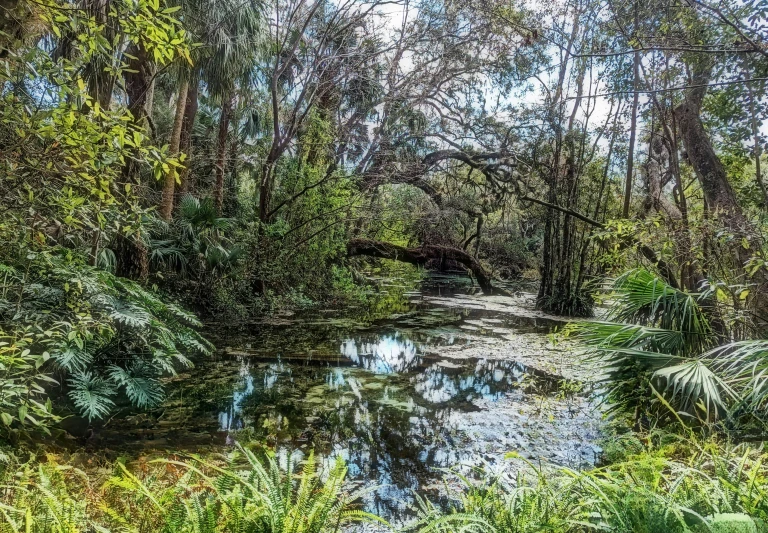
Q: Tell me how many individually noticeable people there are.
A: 0